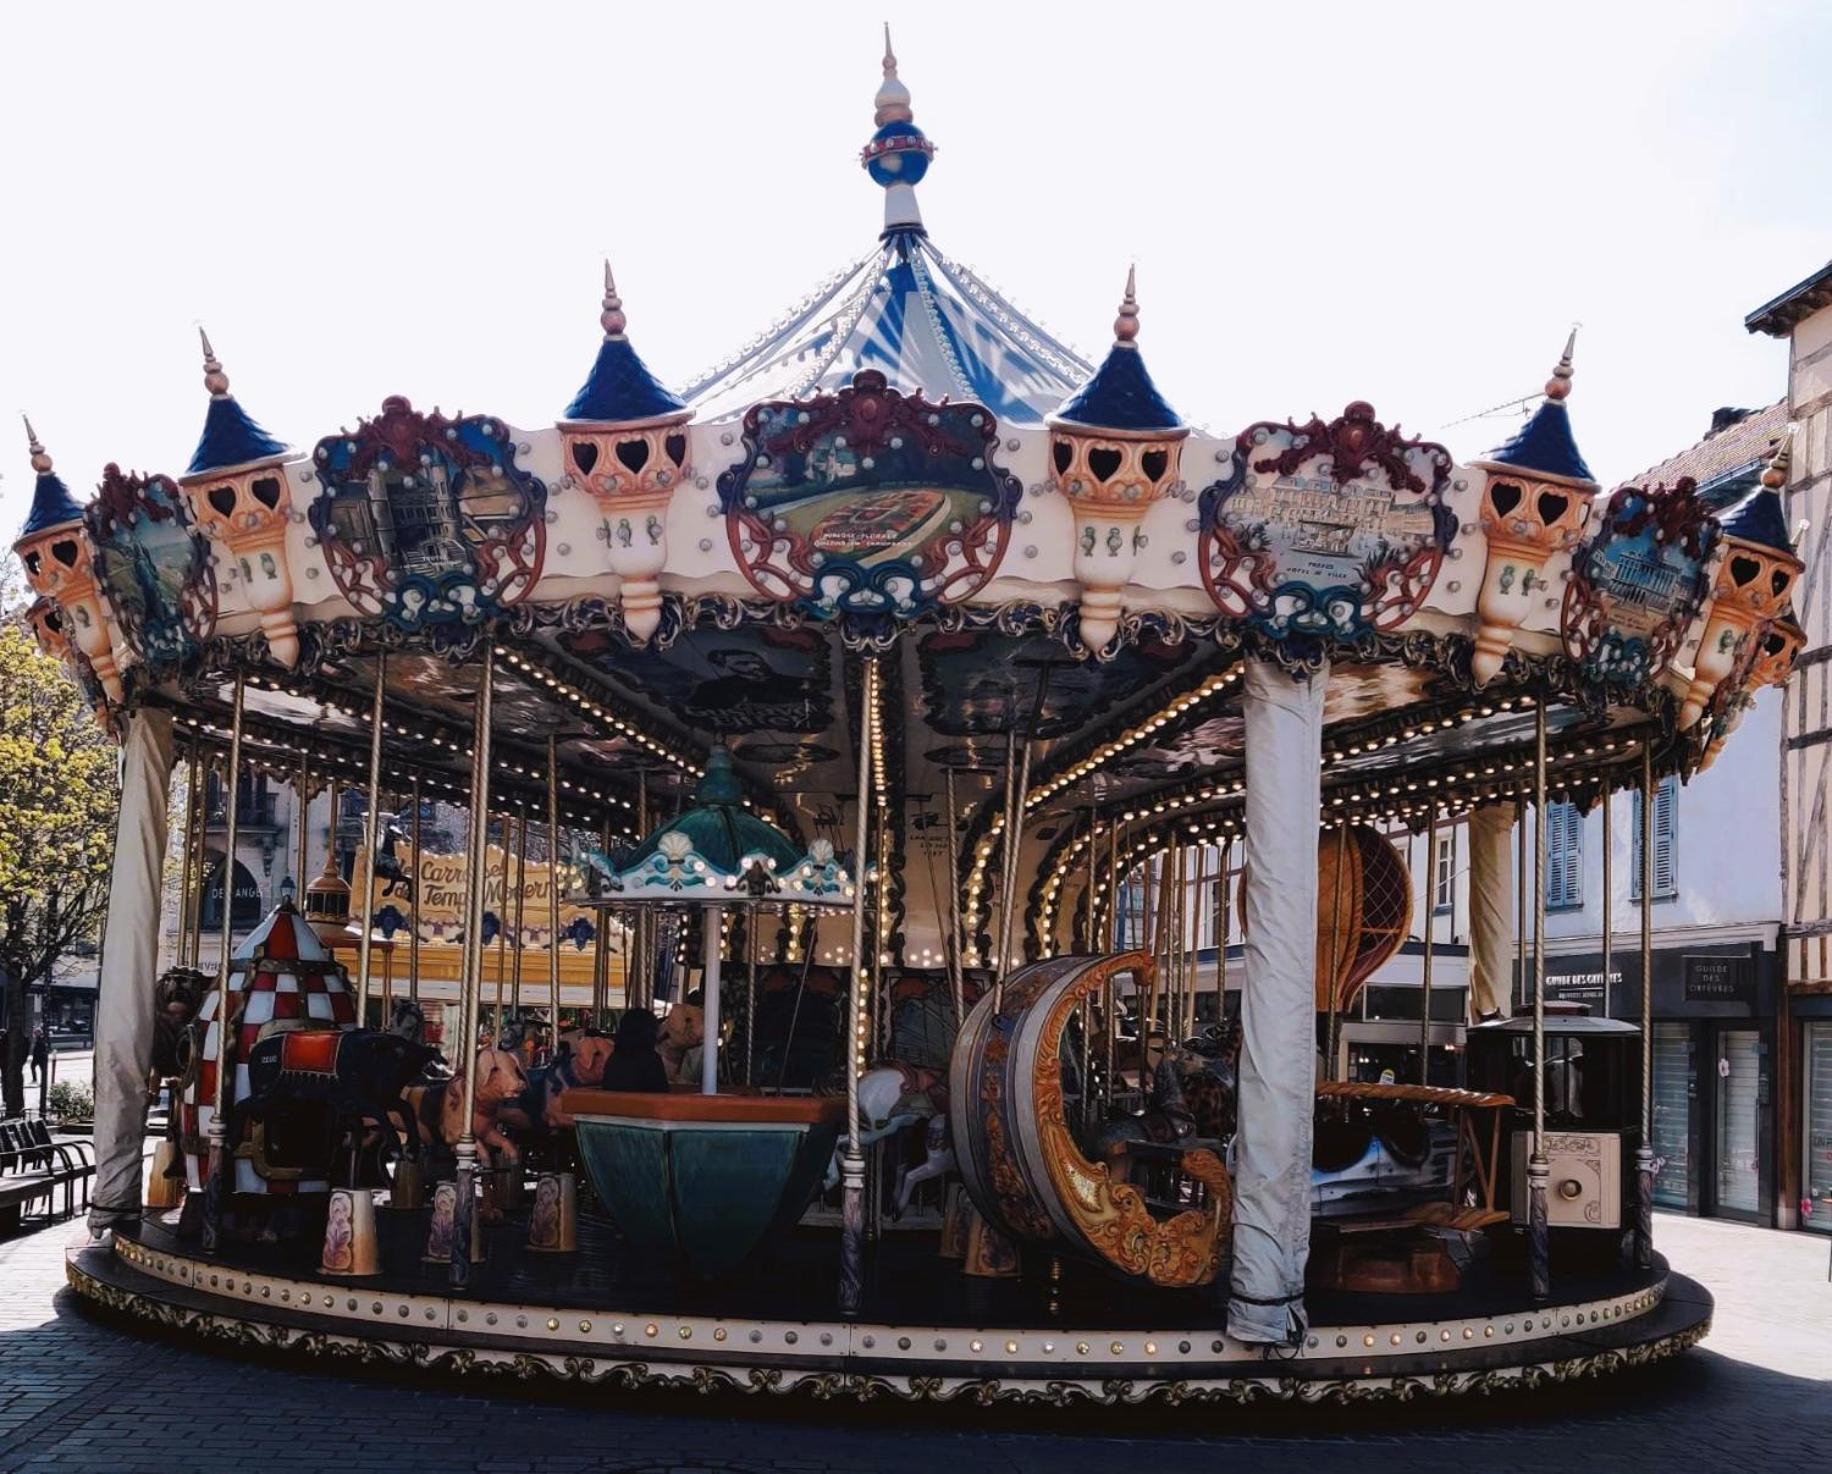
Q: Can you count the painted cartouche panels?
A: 5